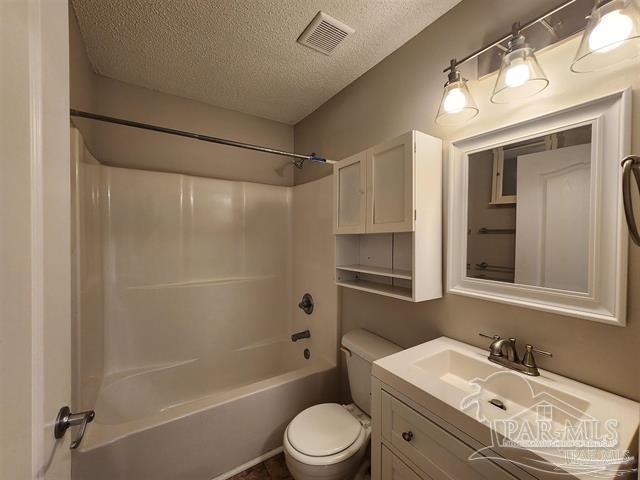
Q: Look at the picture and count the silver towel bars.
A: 2